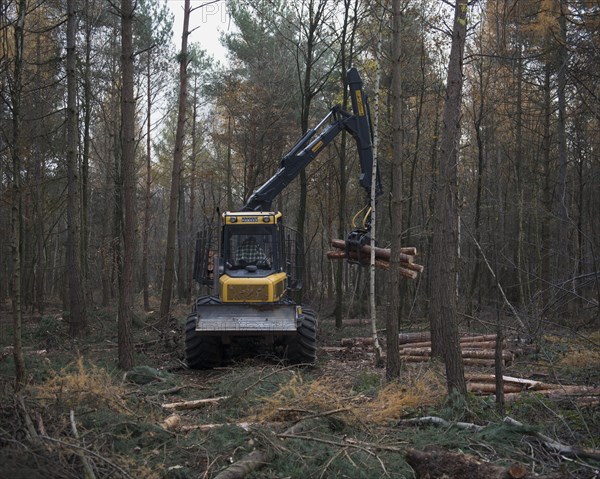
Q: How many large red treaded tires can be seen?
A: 0